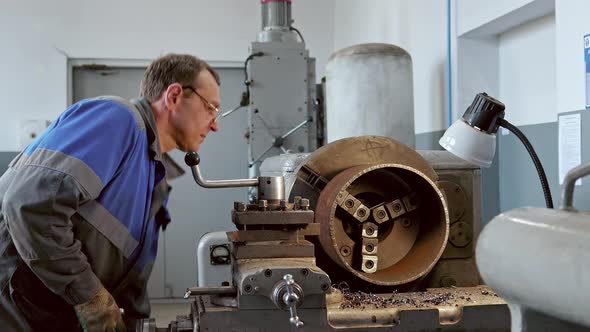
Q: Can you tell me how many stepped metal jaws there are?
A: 3